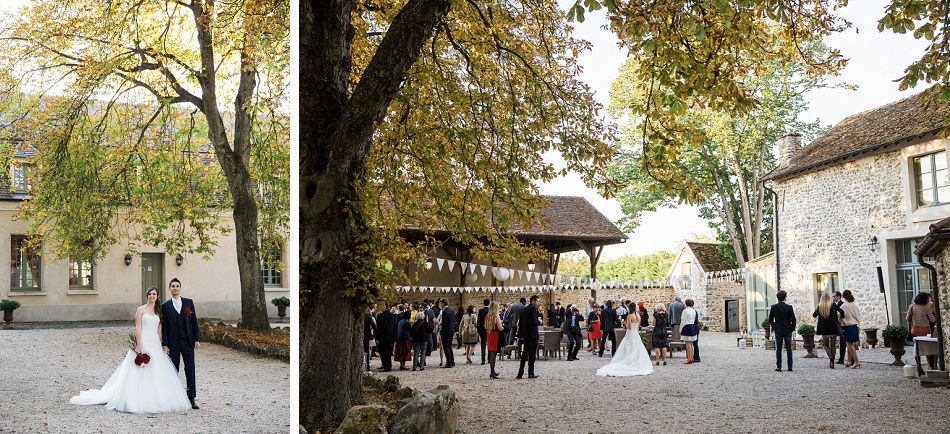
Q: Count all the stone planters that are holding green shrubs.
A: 5